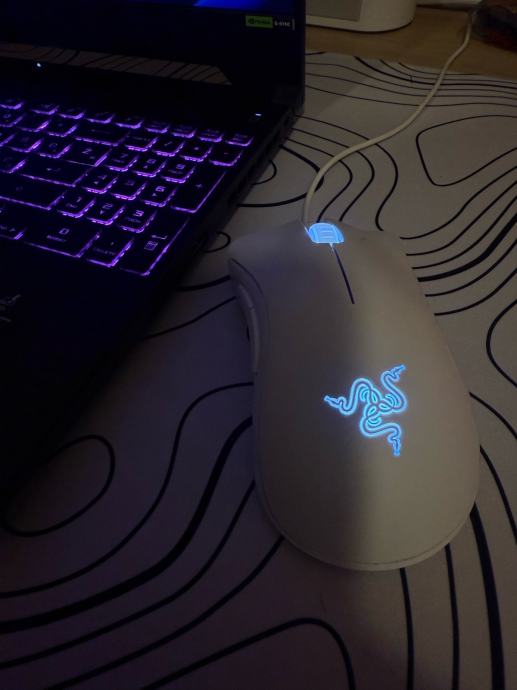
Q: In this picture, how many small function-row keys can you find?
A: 9